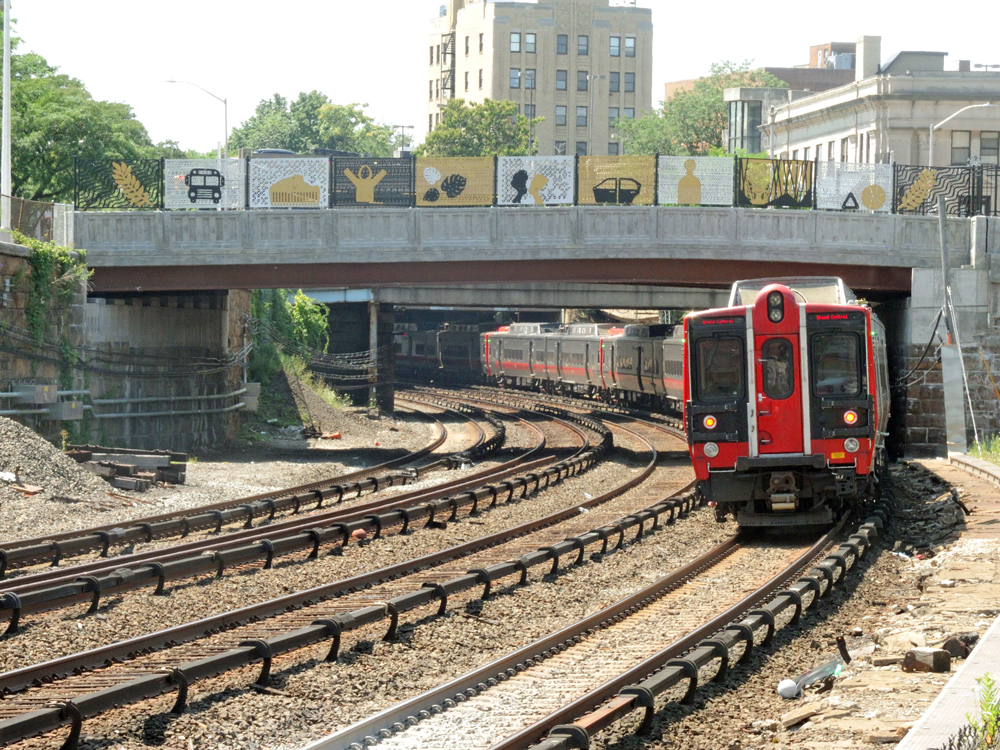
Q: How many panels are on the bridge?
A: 11